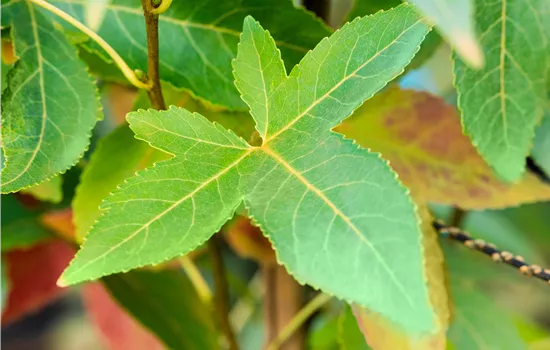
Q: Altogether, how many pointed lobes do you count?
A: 5